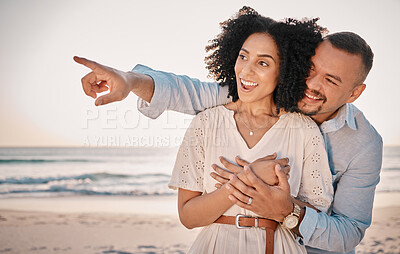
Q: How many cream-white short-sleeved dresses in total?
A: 1